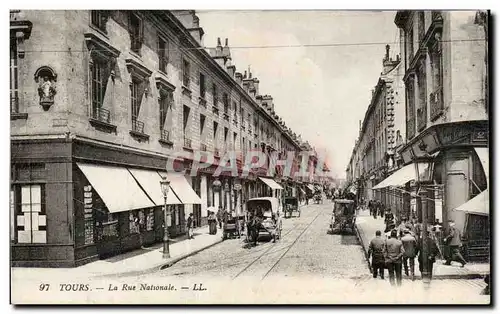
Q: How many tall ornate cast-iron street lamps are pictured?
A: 2